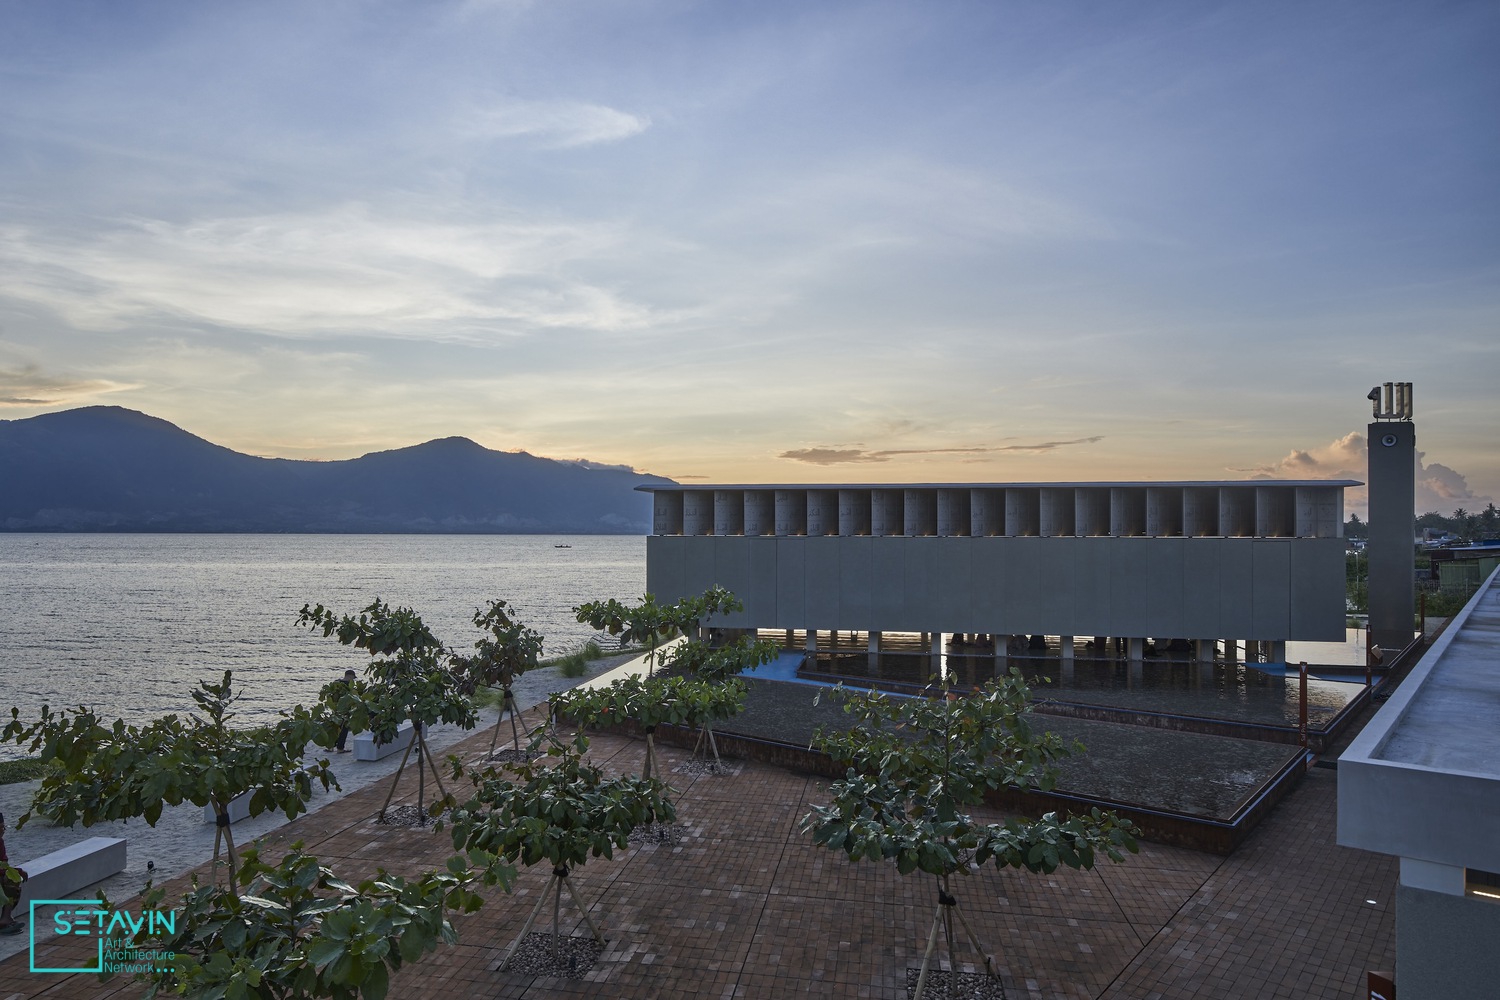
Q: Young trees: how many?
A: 8